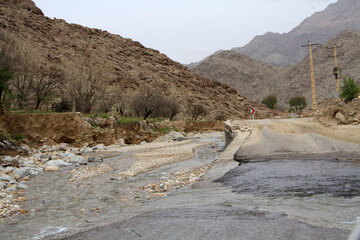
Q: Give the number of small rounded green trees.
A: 3